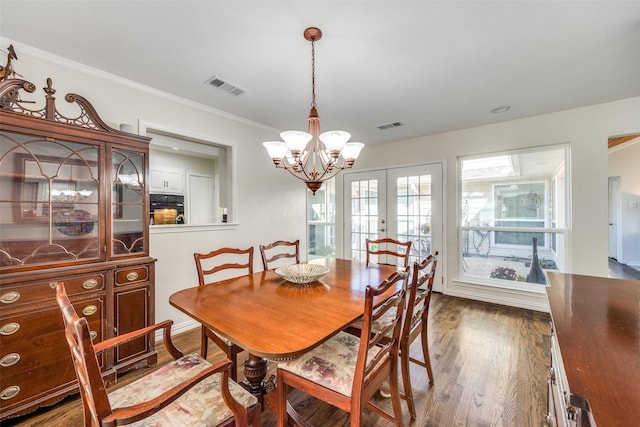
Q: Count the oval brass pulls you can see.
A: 8